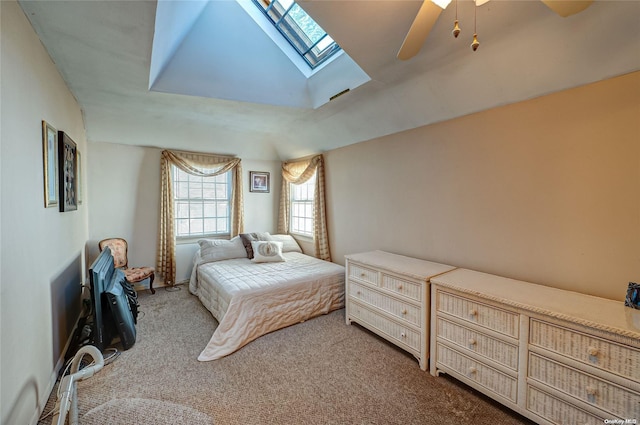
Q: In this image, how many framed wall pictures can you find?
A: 4